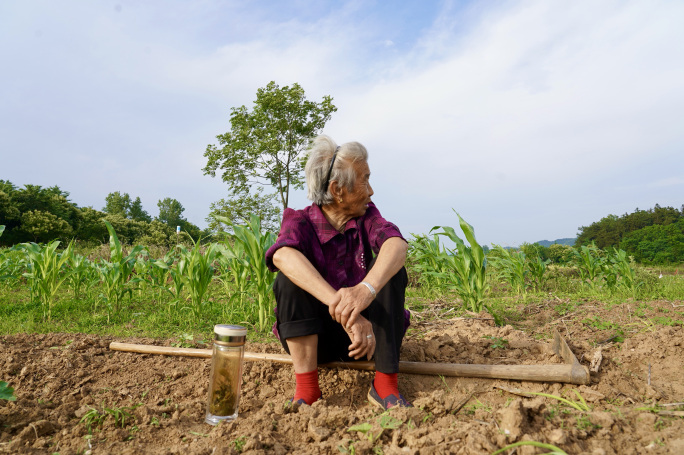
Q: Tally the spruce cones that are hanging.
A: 0